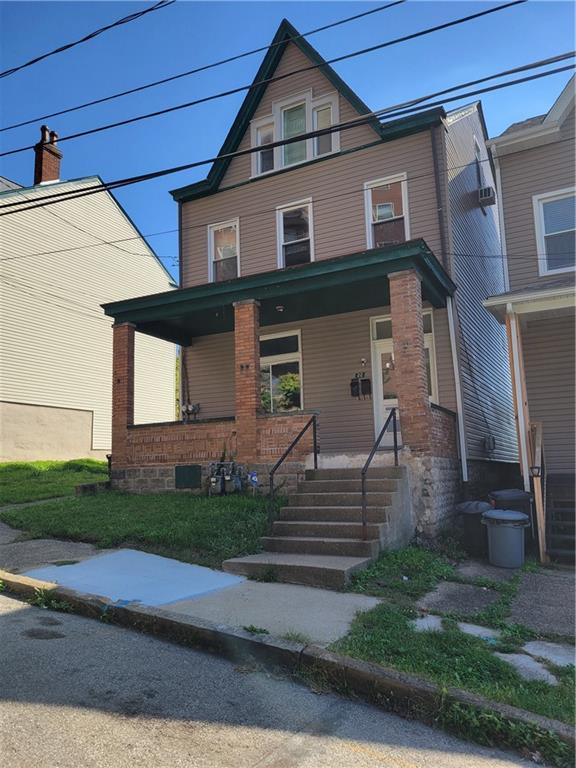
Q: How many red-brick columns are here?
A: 3